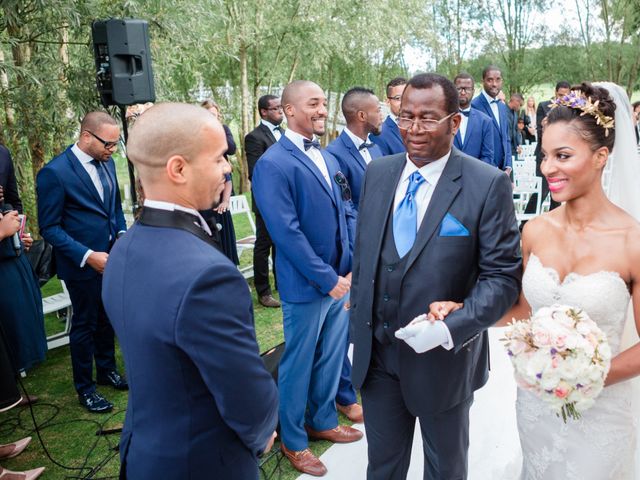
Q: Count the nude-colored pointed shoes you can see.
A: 2